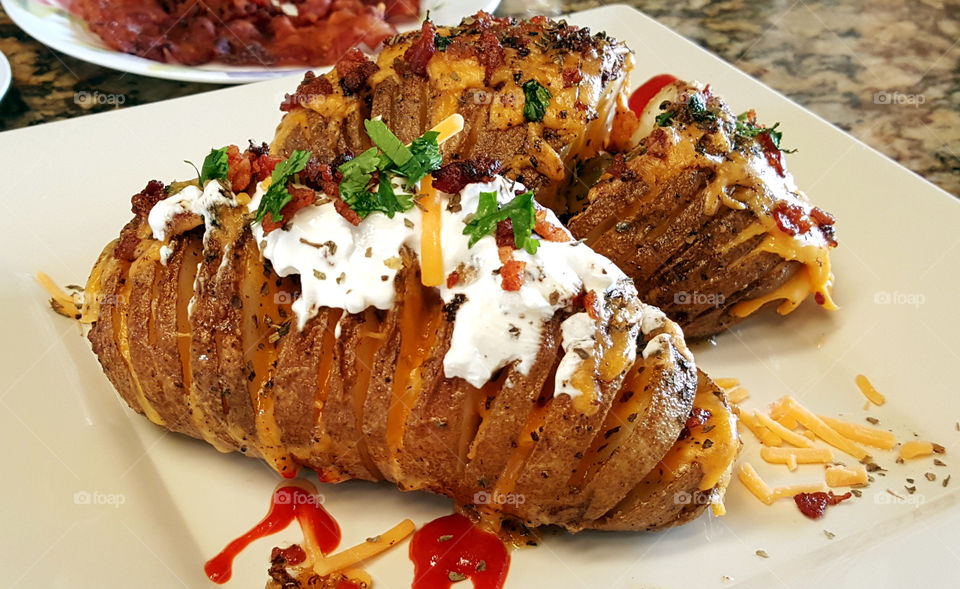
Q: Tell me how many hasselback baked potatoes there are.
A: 3